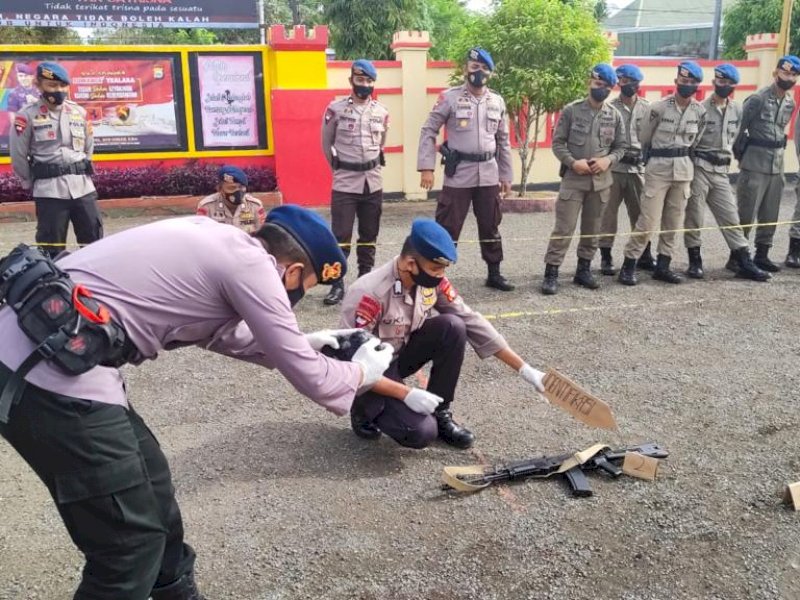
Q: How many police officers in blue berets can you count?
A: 11